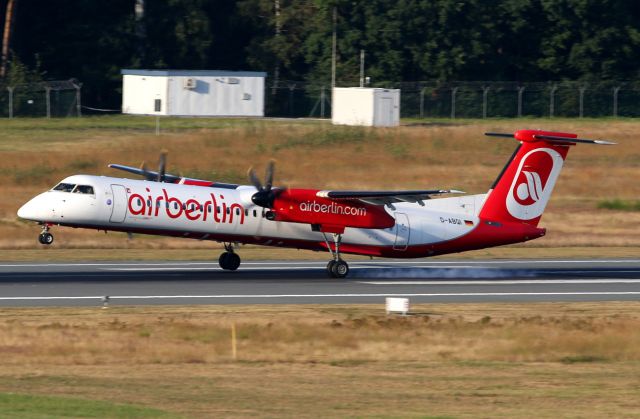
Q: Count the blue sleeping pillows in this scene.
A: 0